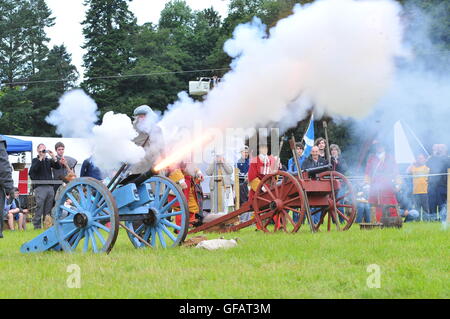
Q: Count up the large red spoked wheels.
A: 2